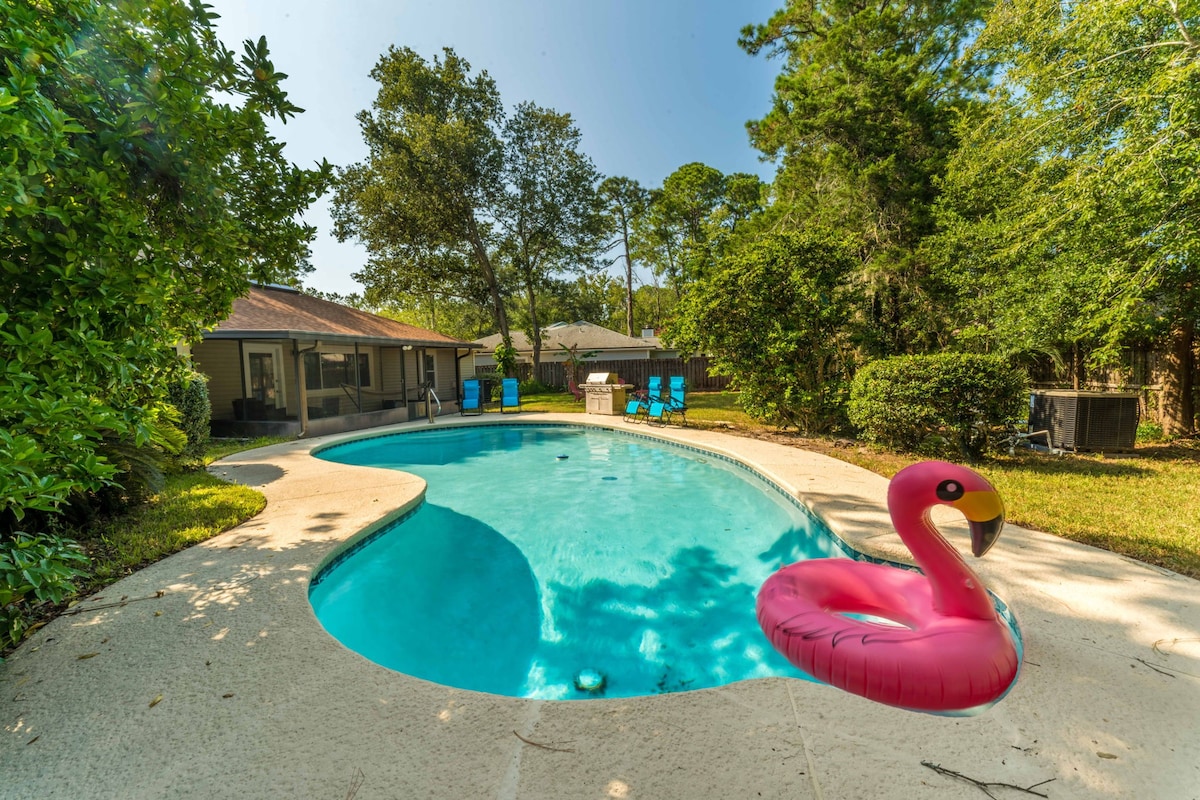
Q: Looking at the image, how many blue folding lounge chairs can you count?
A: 4